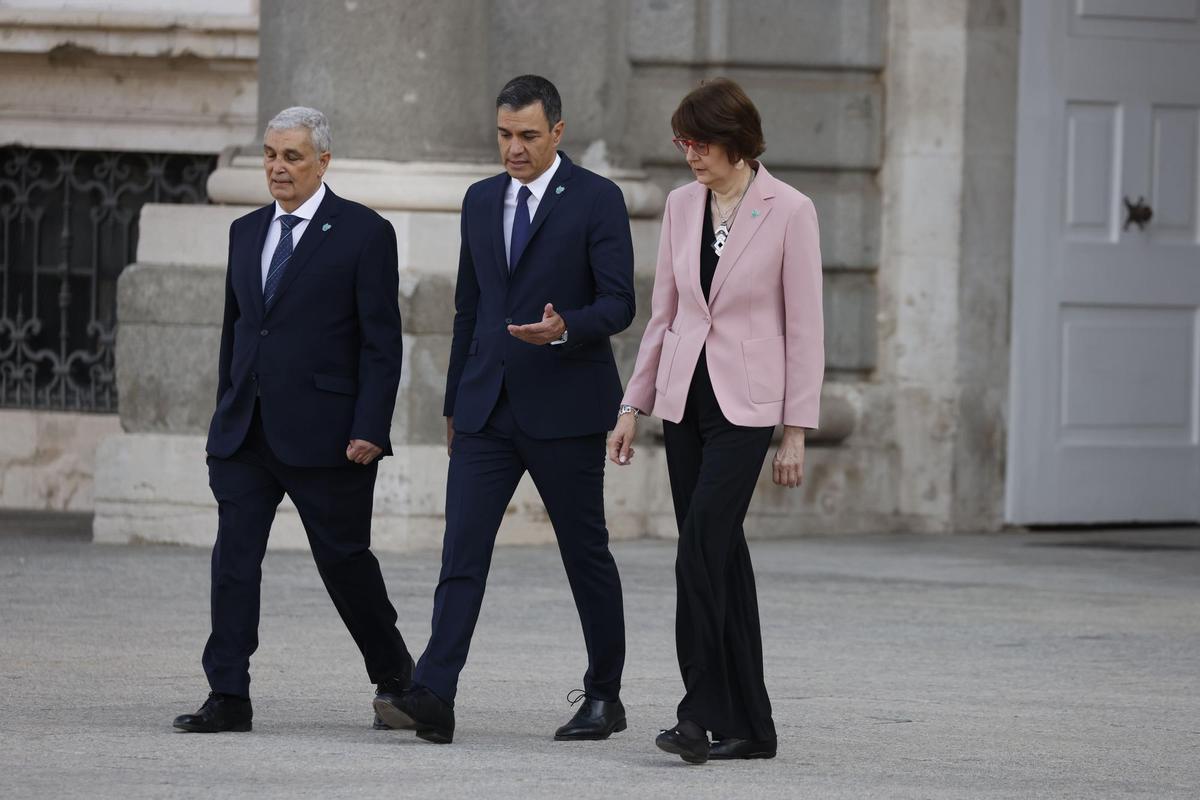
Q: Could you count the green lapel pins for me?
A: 3